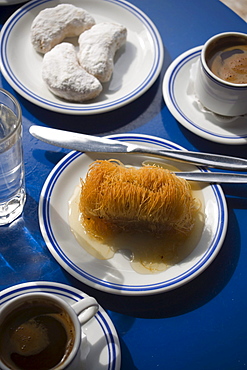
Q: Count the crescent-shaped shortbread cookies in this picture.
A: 3